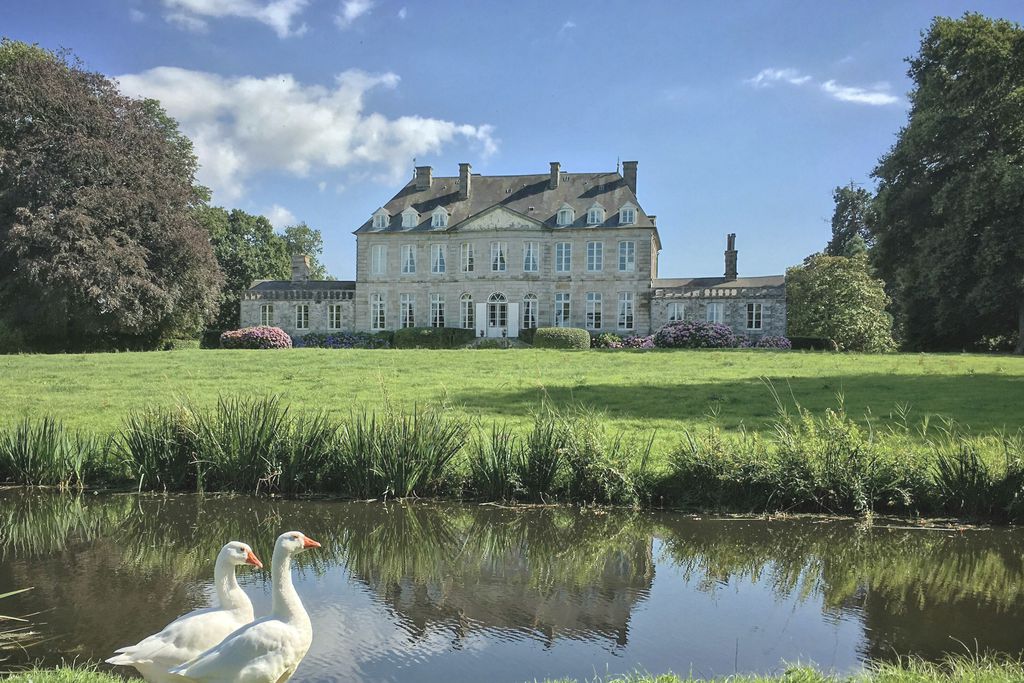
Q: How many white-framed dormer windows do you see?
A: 6